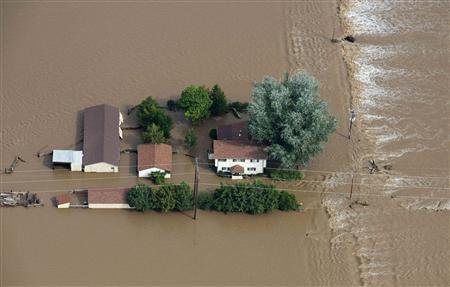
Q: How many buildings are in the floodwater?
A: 6